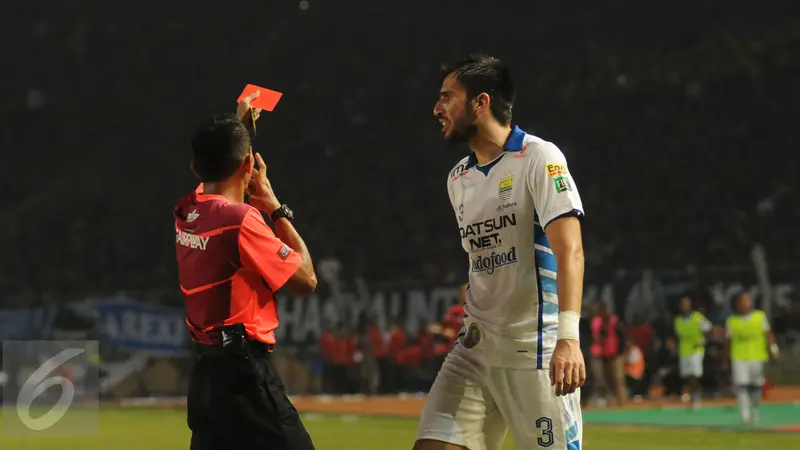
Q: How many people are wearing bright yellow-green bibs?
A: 2